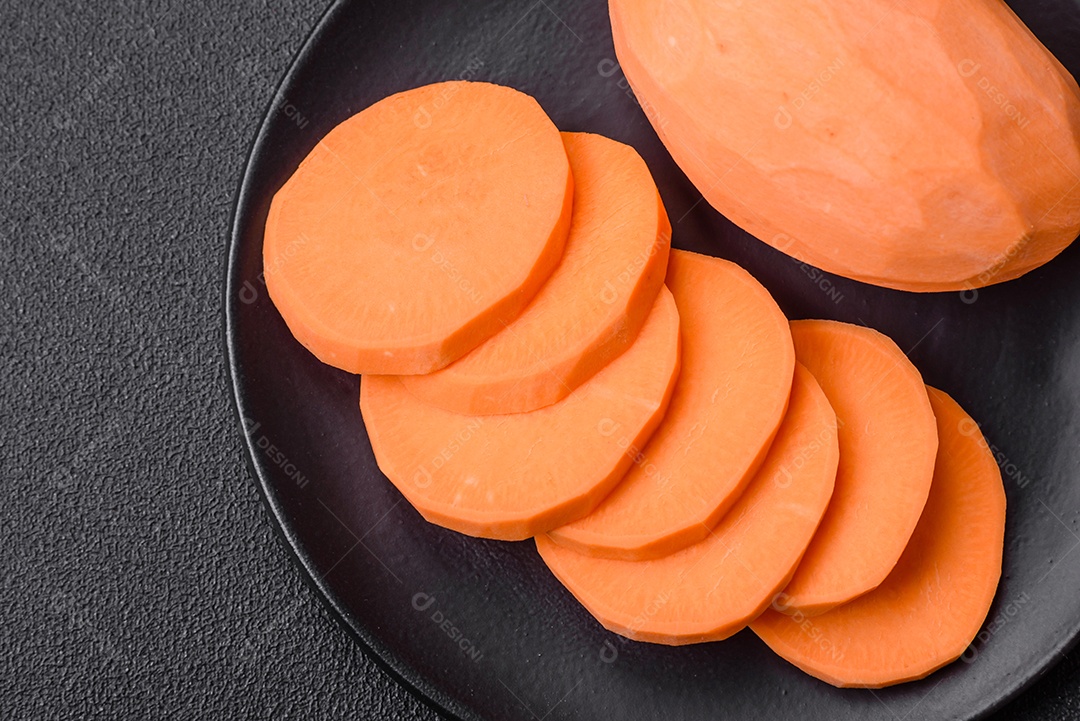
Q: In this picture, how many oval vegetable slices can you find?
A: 7